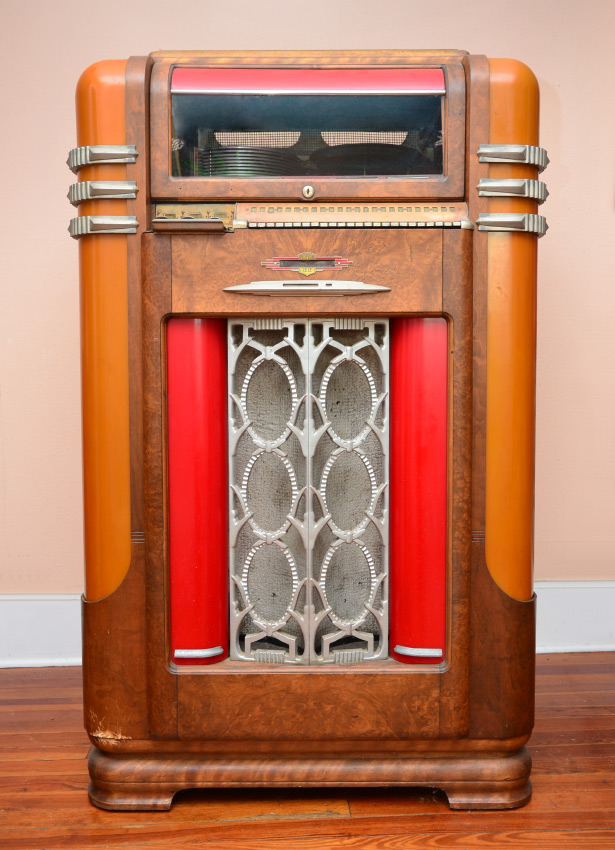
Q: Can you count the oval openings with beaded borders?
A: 6